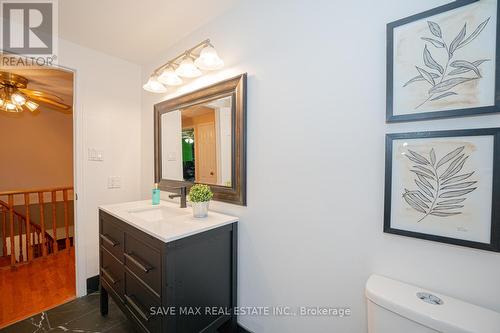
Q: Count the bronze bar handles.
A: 4